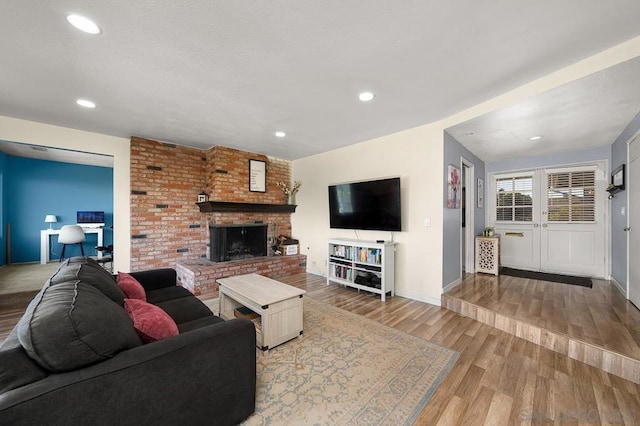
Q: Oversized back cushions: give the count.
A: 3